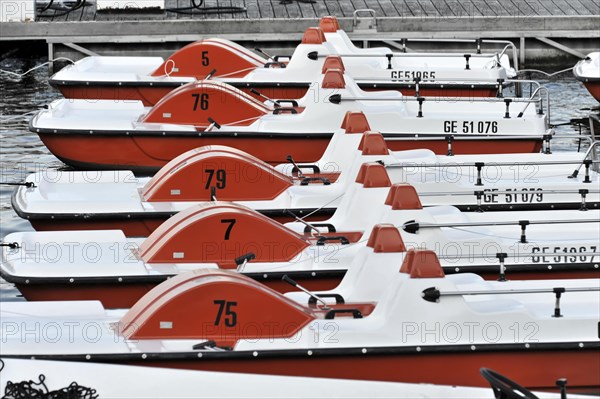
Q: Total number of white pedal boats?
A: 5